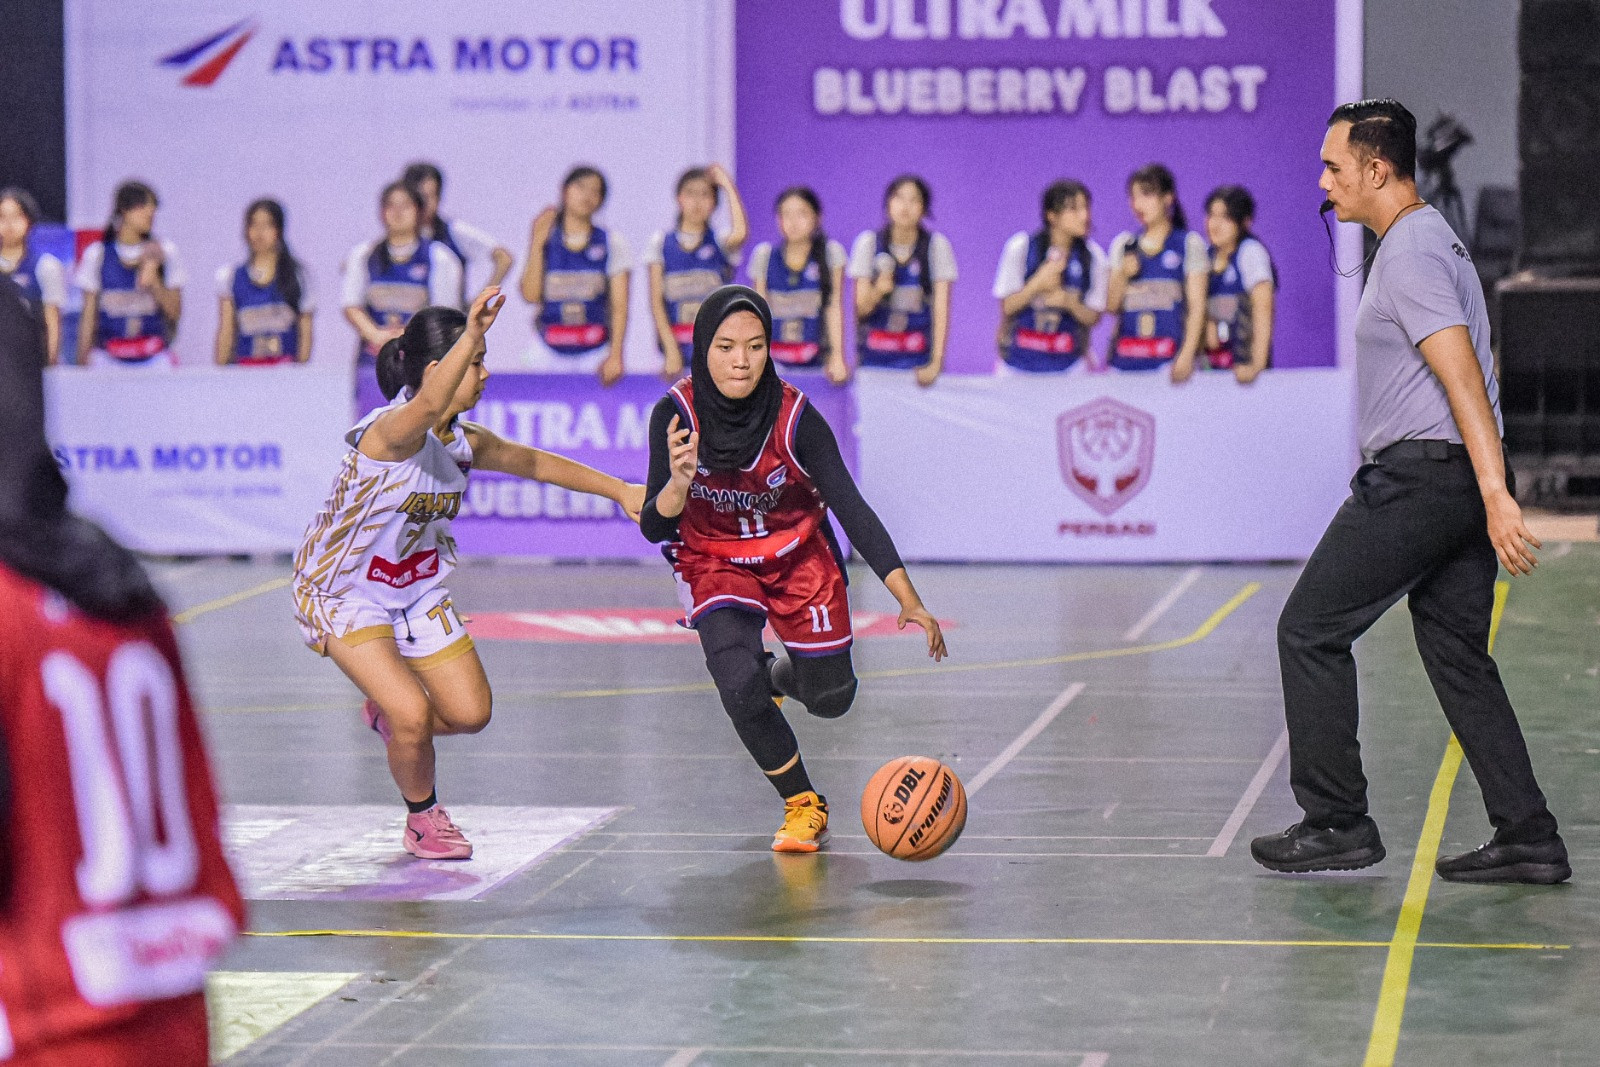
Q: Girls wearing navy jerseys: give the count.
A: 12